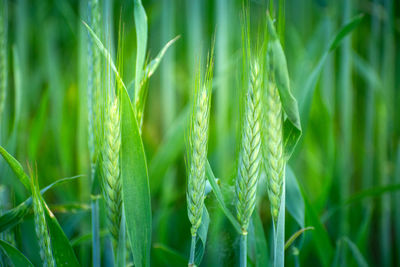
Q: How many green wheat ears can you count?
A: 5